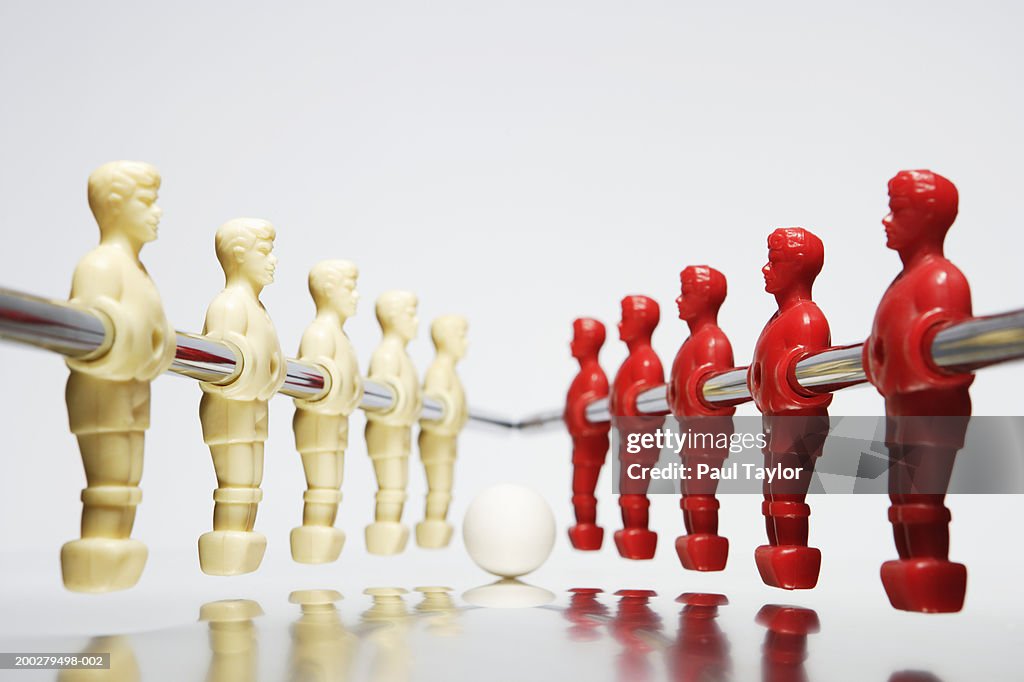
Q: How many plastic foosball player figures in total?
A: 10